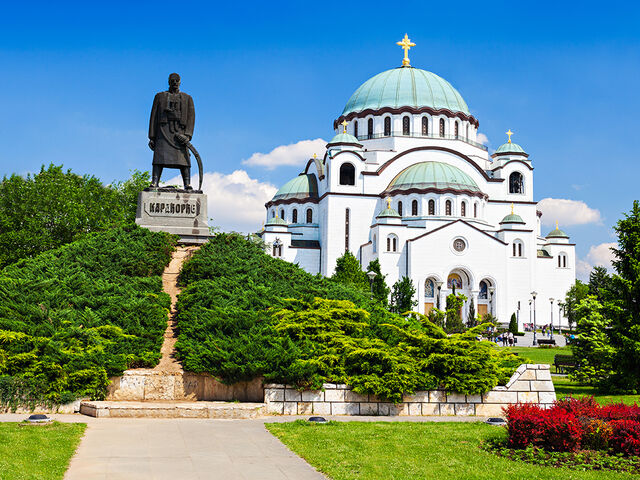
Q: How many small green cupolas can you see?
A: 6